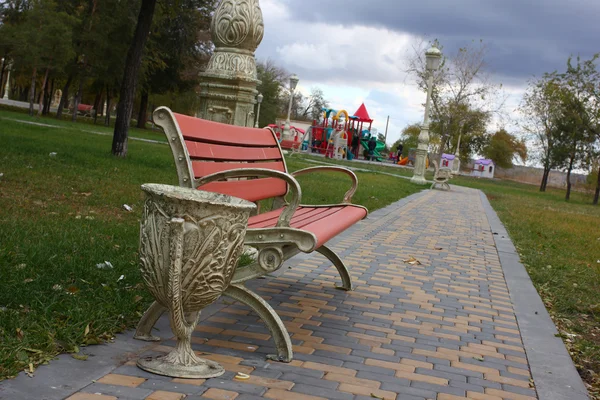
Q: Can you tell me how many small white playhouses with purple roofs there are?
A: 2